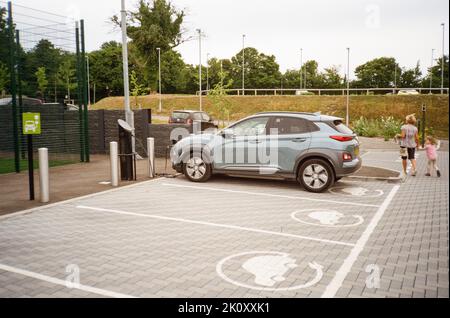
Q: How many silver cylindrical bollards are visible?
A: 3